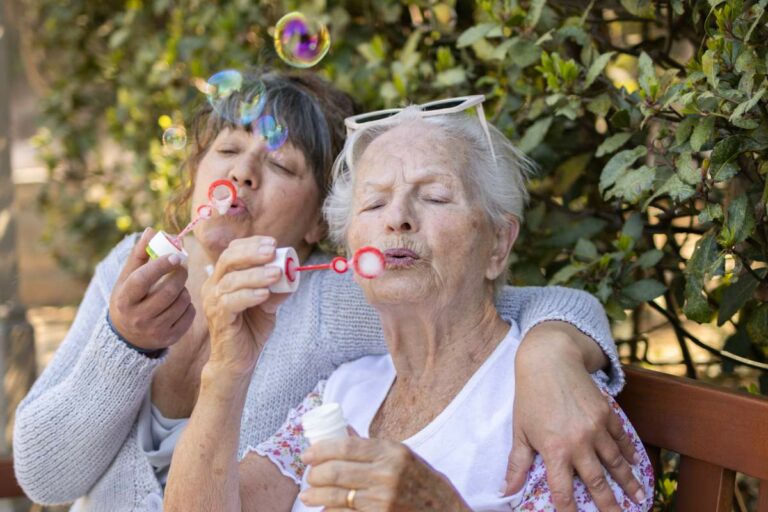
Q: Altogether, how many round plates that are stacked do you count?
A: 0